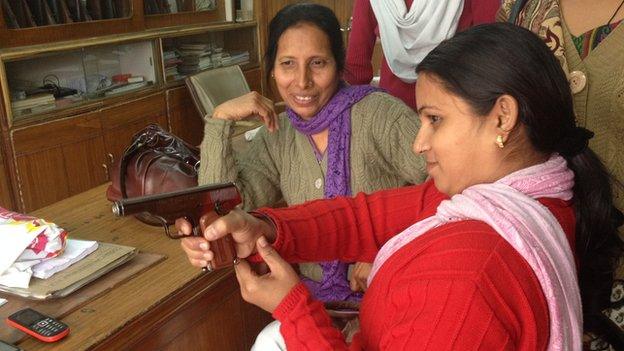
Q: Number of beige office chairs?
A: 1